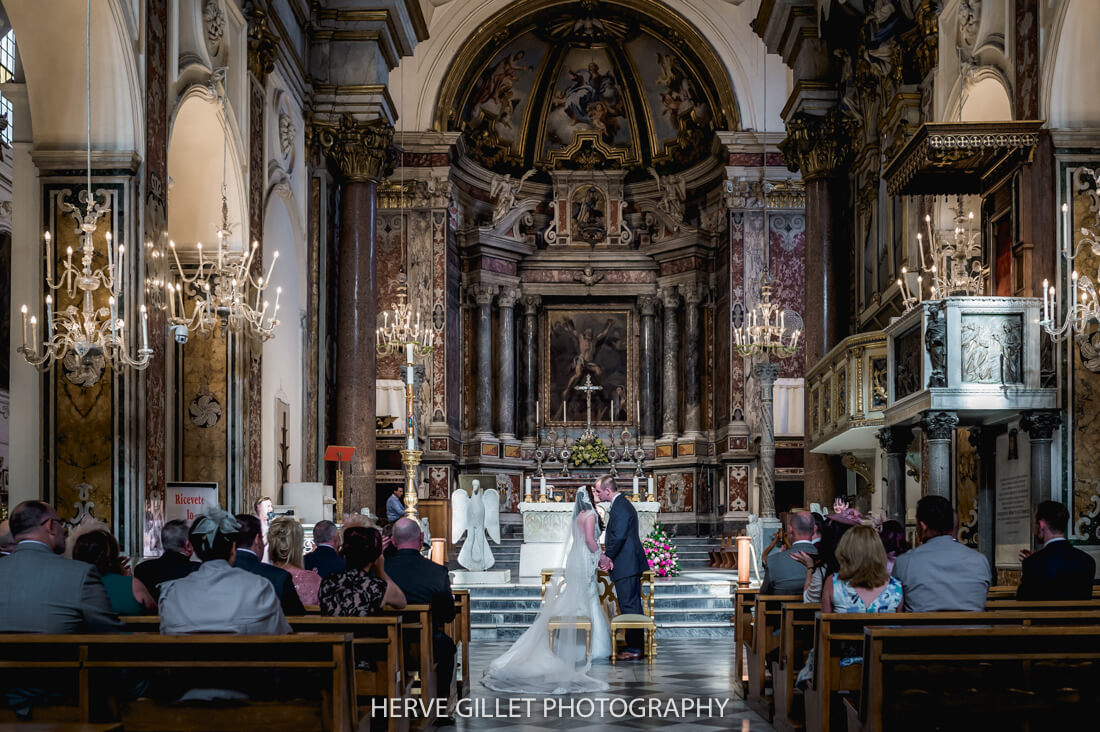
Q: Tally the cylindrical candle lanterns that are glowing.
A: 2